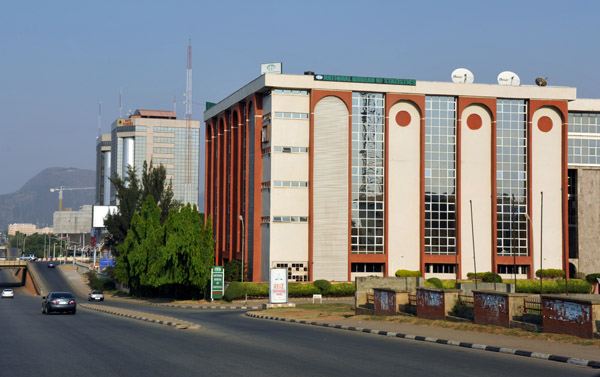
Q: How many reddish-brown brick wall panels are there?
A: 4